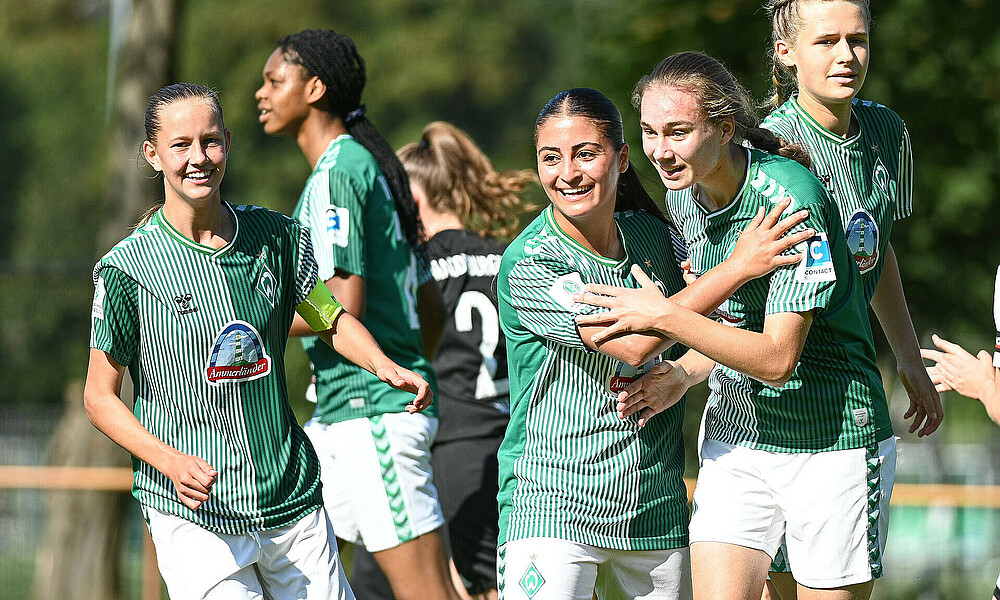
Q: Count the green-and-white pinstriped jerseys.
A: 5